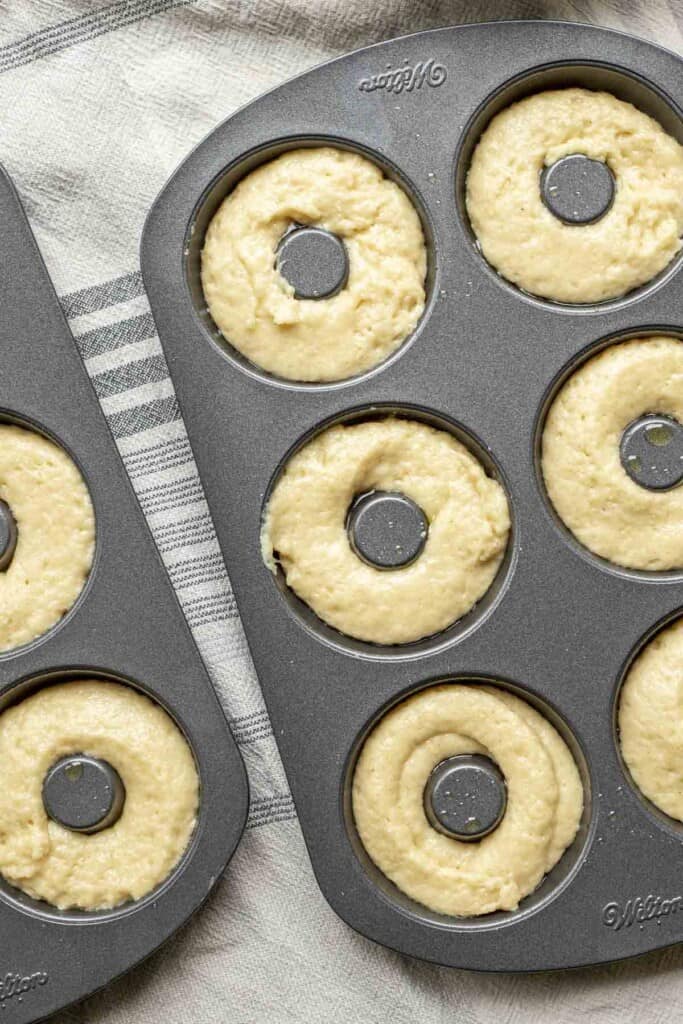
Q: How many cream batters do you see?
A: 8